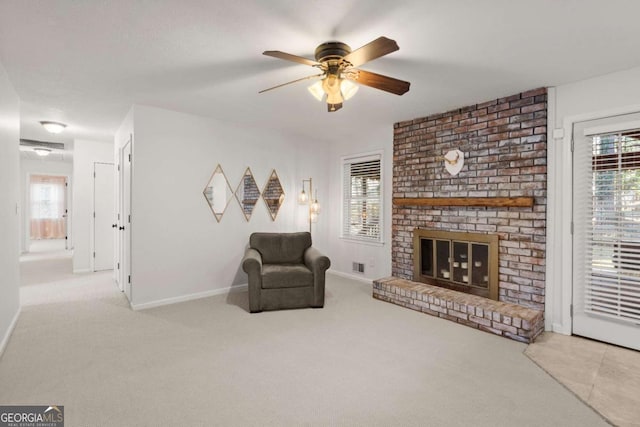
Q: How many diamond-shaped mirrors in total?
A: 3